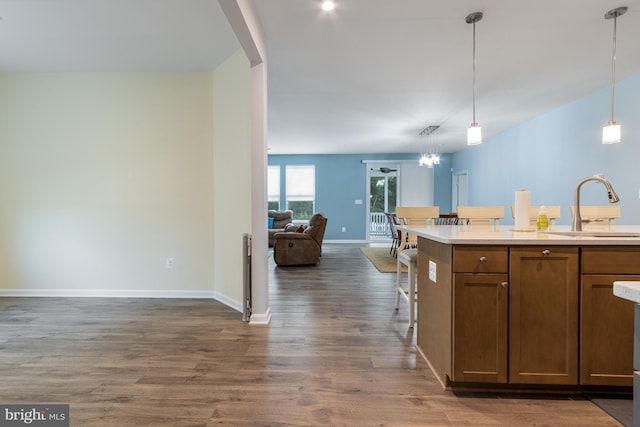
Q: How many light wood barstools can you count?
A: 4